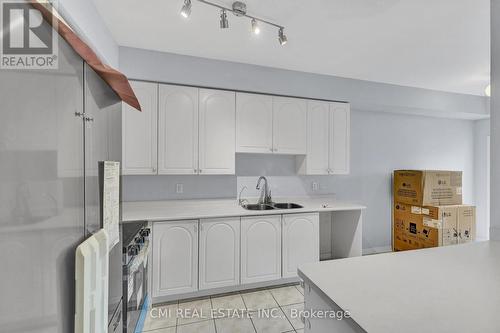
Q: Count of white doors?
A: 11